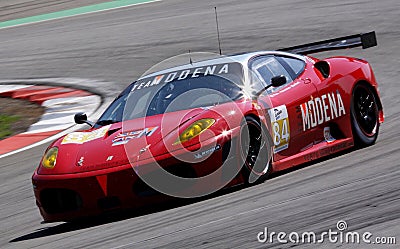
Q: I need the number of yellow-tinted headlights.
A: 2